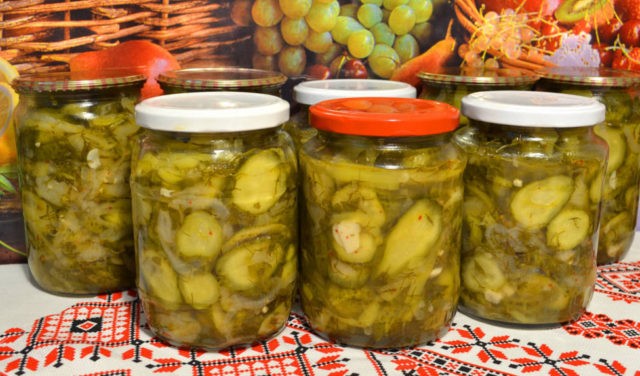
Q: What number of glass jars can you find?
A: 8